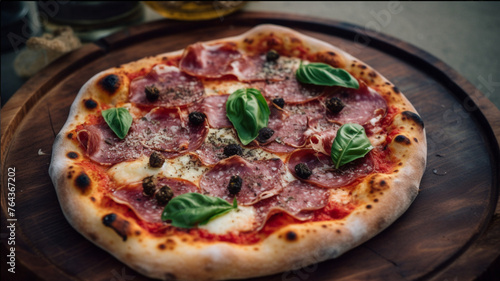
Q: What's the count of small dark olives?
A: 12